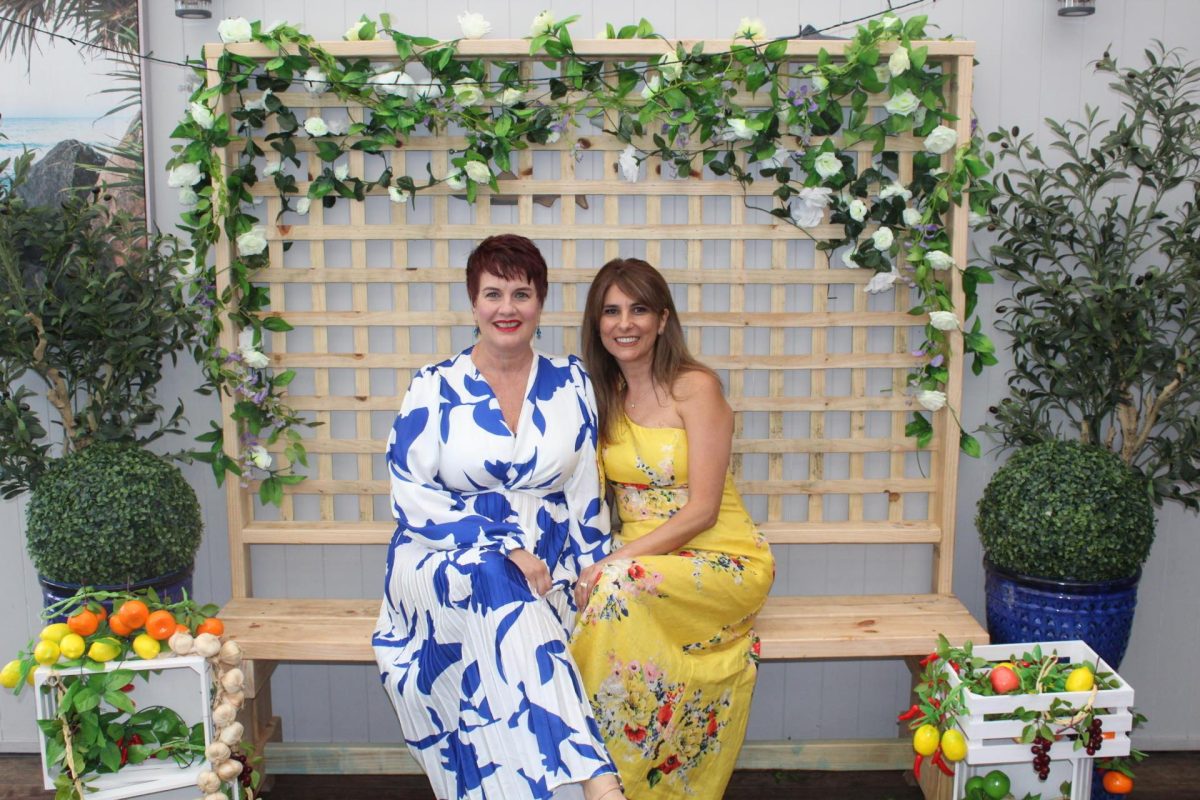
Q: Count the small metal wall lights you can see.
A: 2